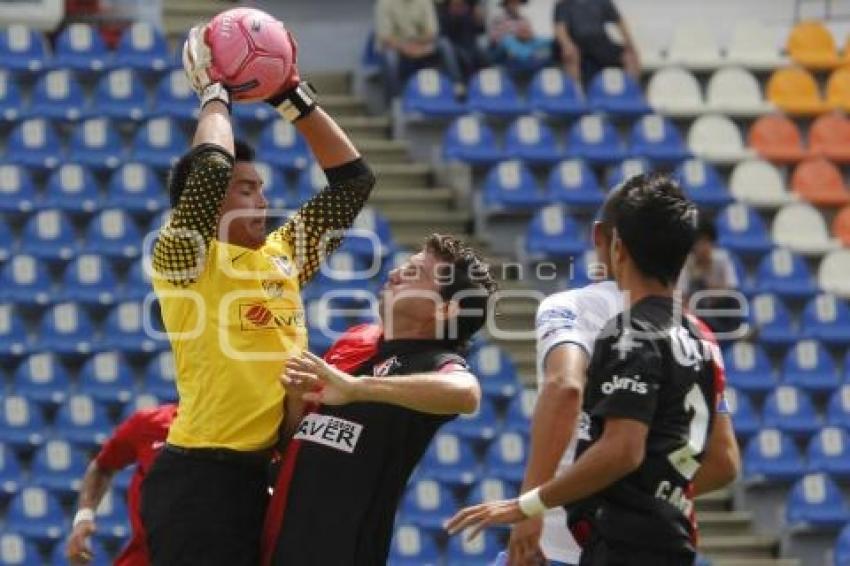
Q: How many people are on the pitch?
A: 5